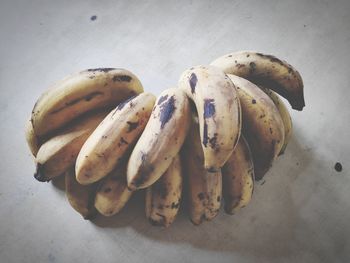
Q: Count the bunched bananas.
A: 14